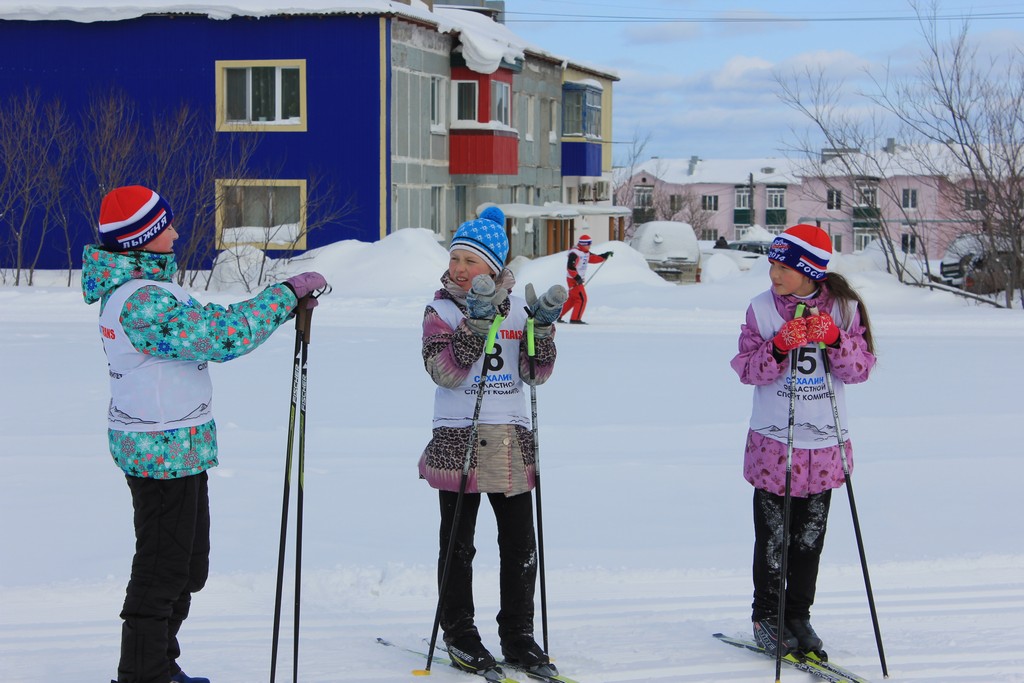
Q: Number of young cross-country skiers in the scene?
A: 3